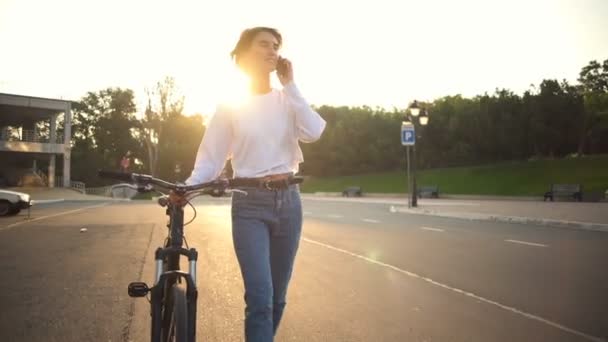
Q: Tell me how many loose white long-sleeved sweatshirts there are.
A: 1